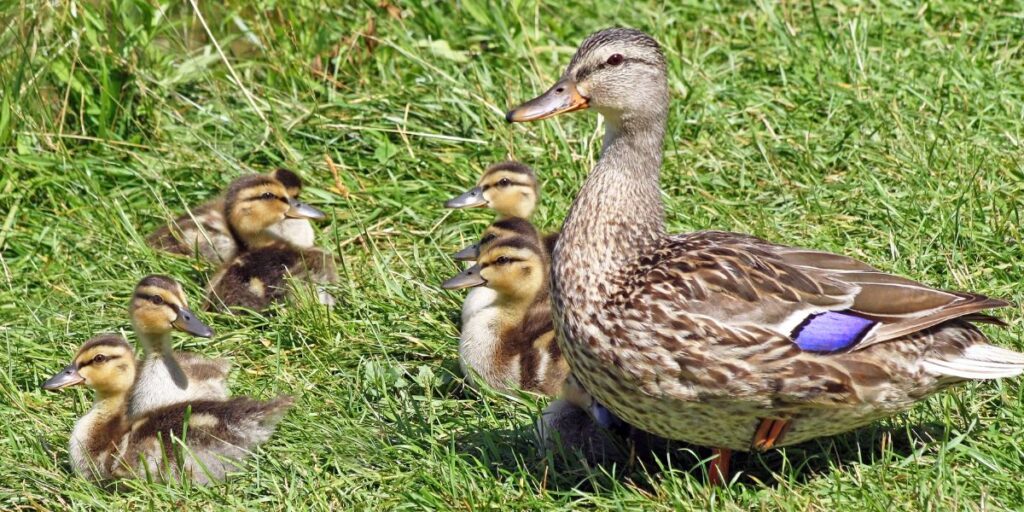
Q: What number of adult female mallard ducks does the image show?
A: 1